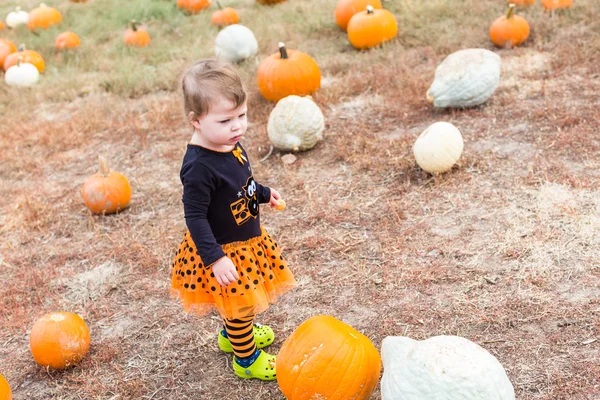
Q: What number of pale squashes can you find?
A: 7